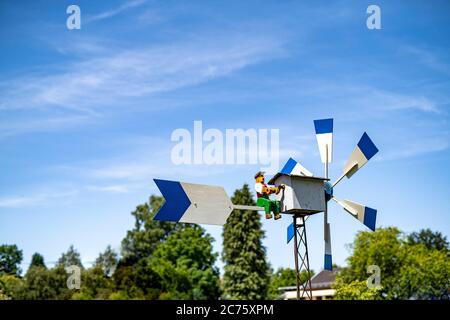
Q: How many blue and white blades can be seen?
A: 6